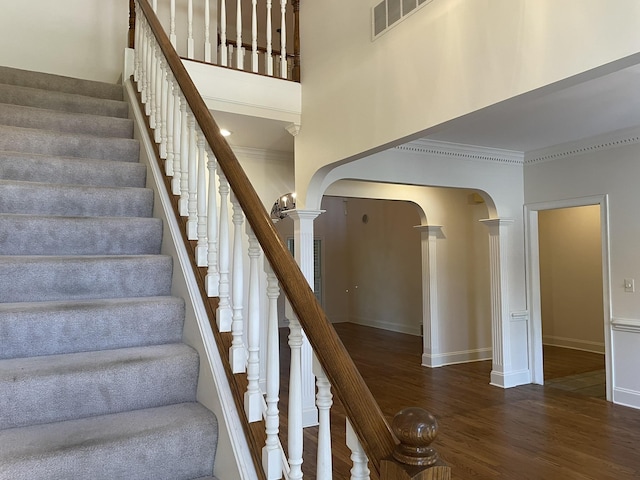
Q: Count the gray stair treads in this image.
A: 11